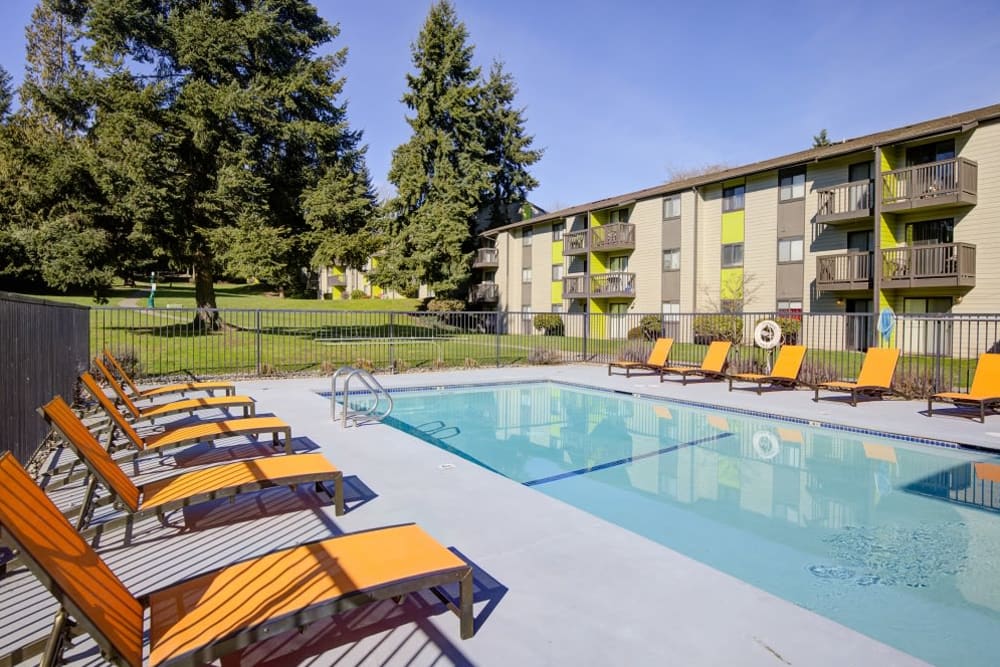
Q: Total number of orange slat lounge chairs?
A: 10